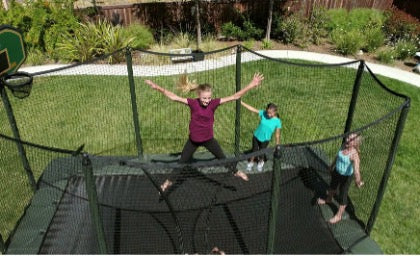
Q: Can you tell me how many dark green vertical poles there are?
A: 7